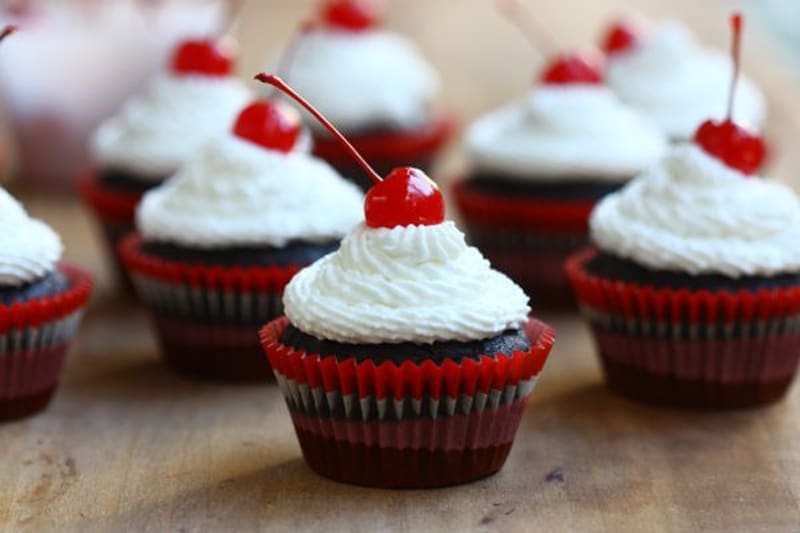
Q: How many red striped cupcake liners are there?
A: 7